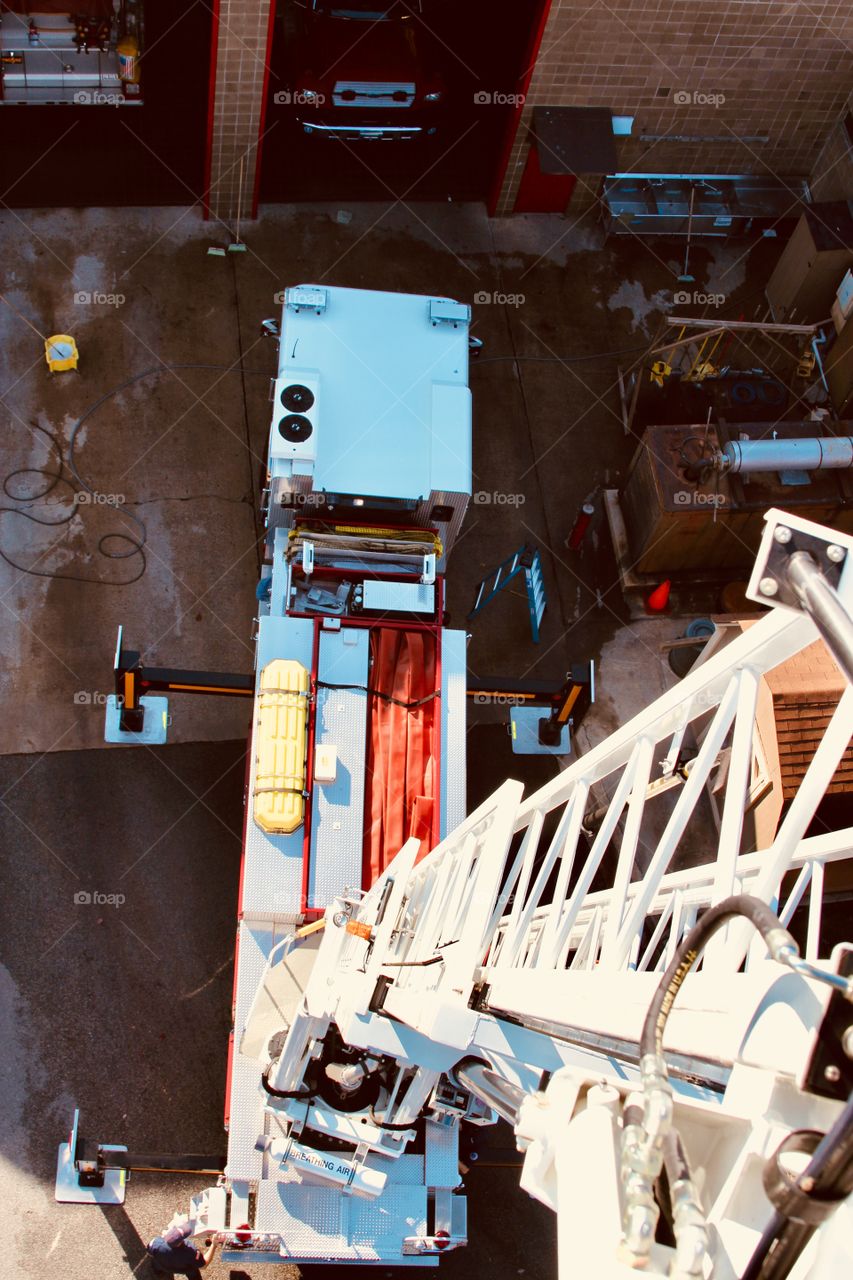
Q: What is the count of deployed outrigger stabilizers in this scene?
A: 3